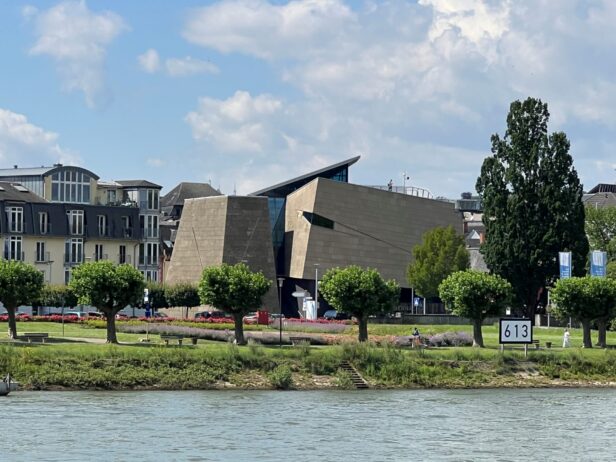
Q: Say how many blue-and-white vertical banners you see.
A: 2